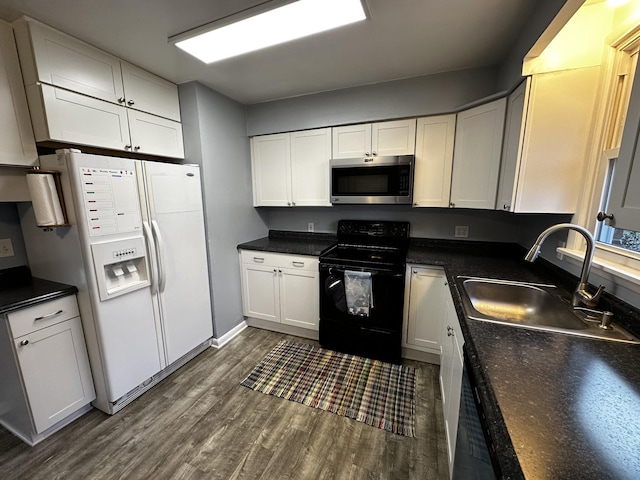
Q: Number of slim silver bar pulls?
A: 3